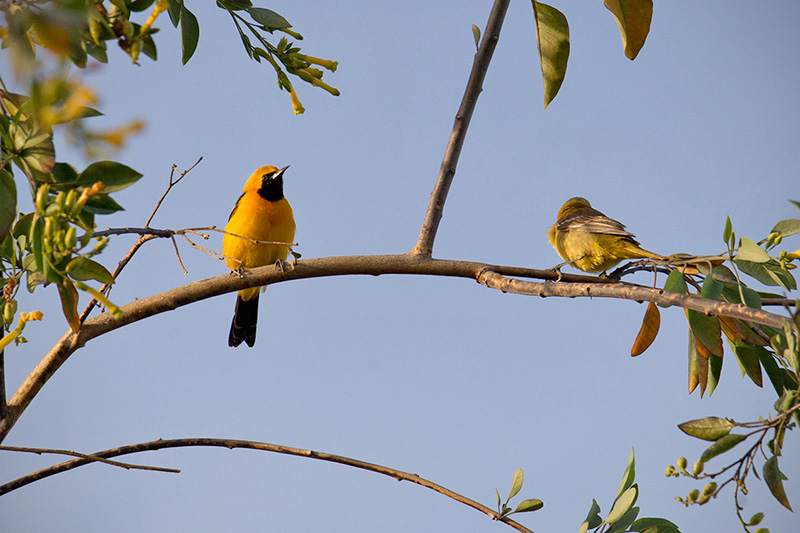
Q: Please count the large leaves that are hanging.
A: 2